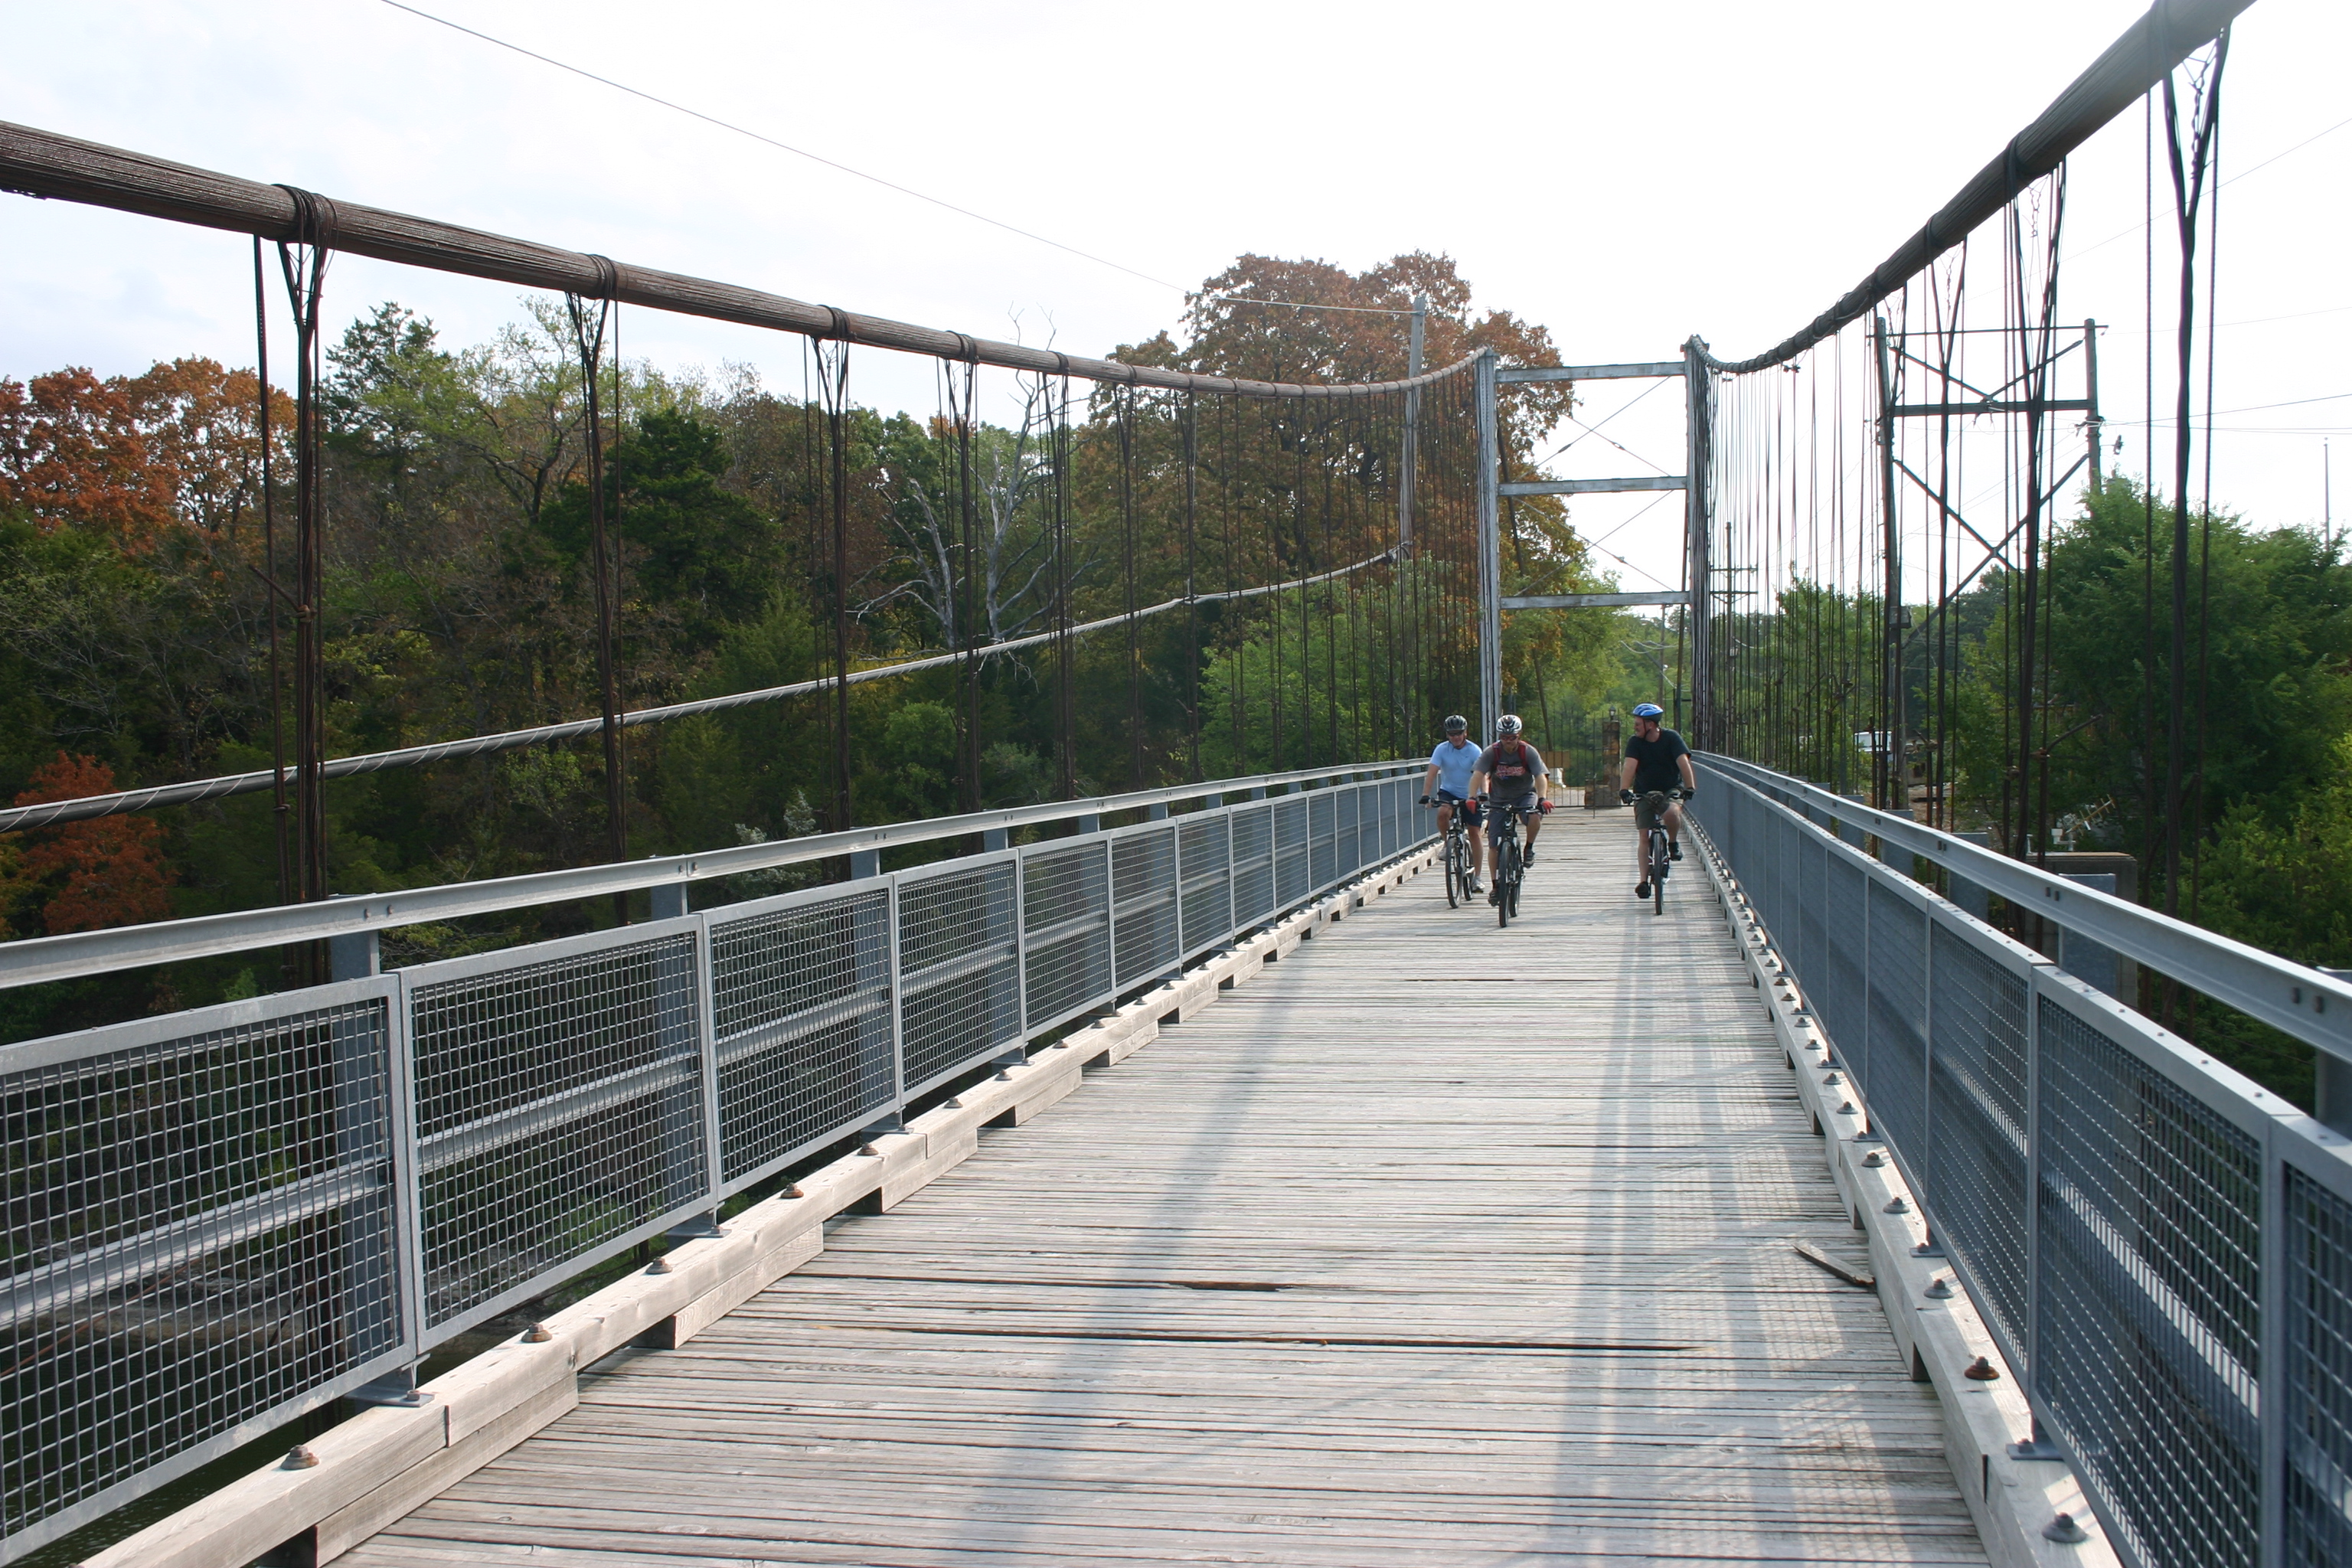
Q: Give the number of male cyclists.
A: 3